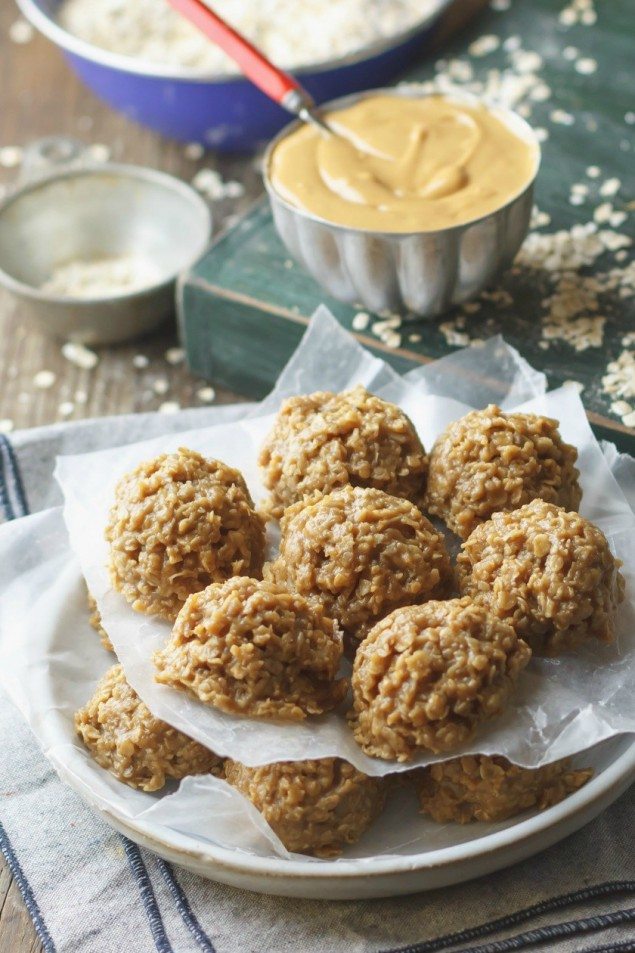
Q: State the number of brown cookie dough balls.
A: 11